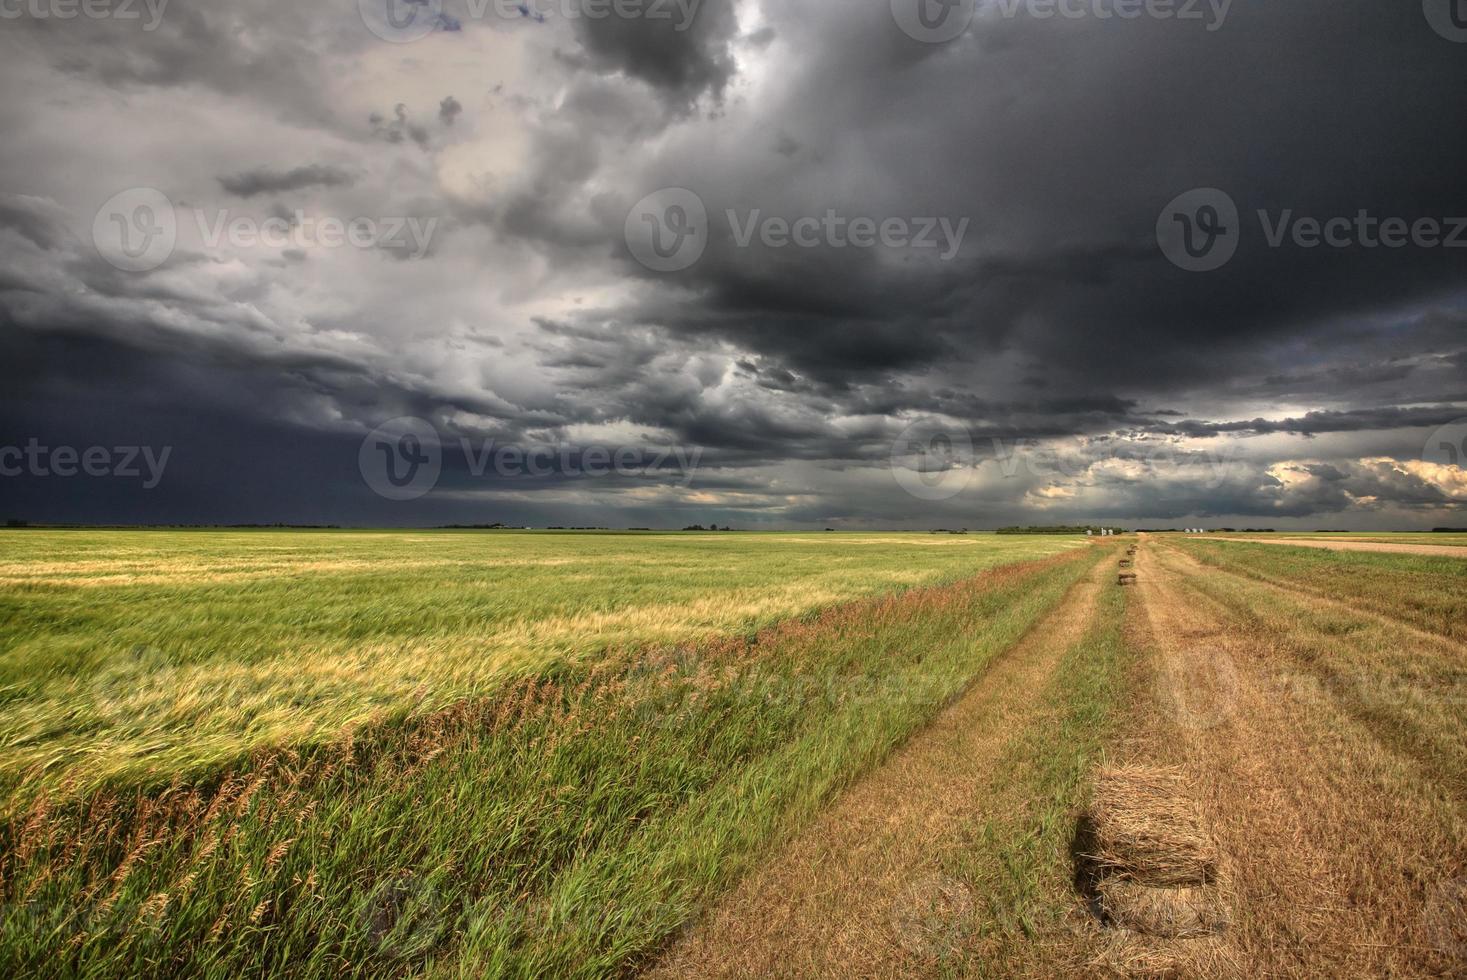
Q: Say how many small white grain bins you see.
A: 6